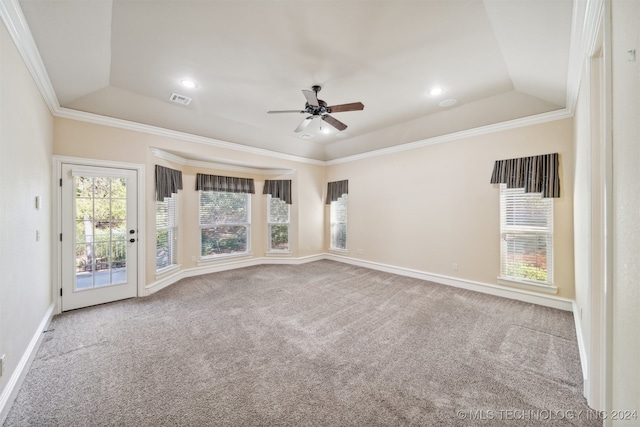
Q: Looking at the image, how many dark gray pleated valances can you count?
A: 5